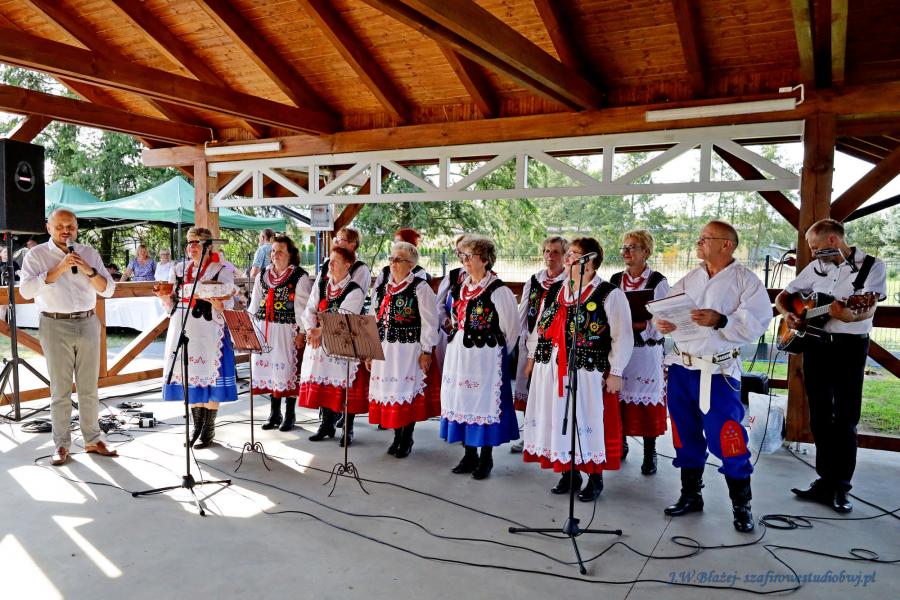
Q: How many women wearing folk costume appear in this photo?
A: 11